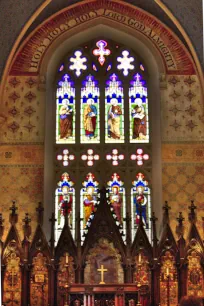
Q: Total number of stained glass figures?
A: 8